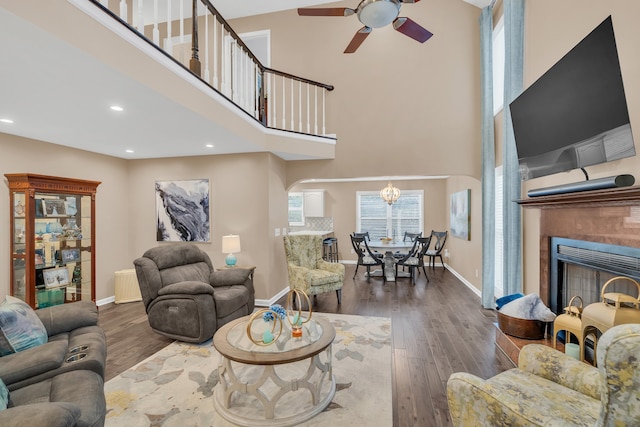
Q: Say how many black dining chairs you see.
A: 5